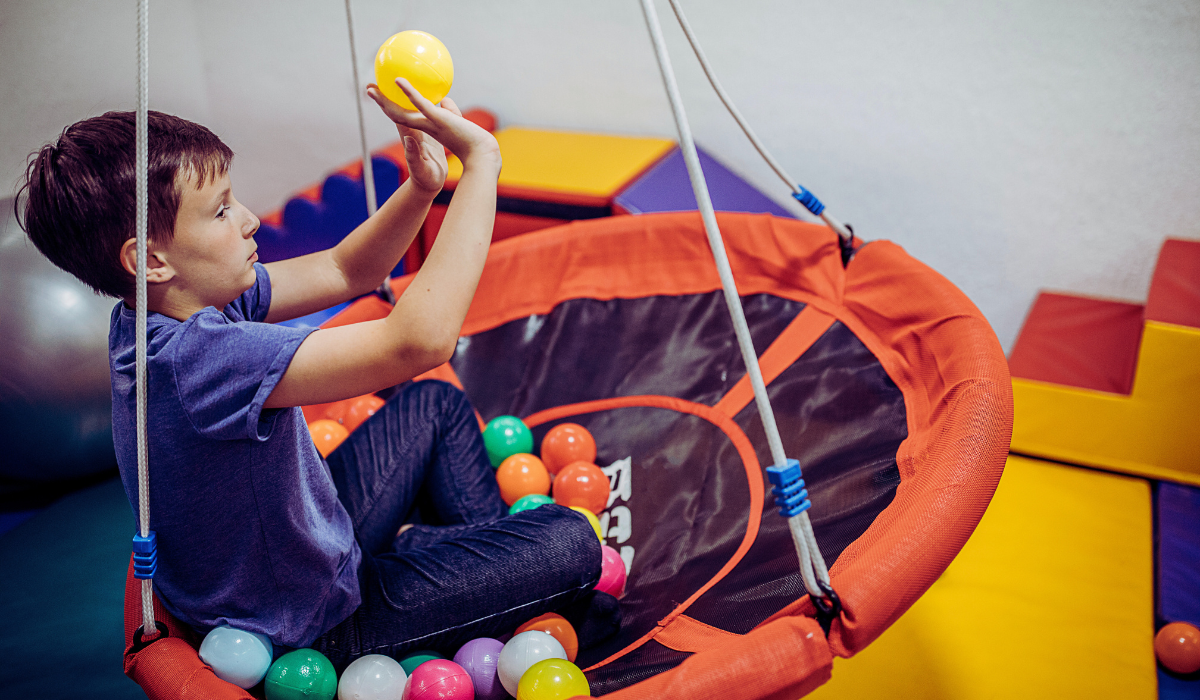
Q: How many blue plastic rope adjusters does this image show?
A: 3